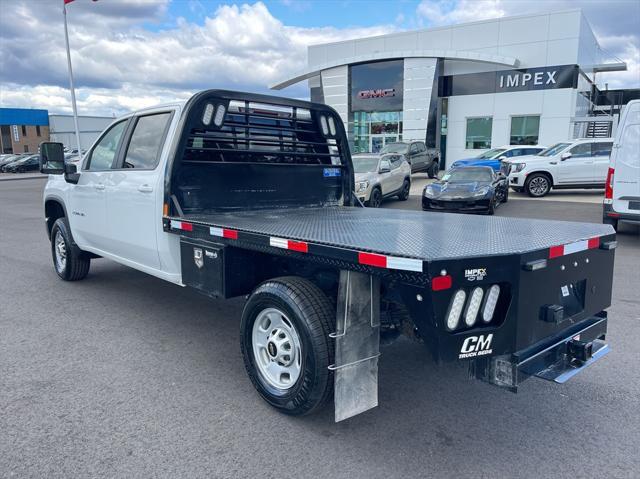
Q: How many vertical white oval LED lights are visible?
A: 7